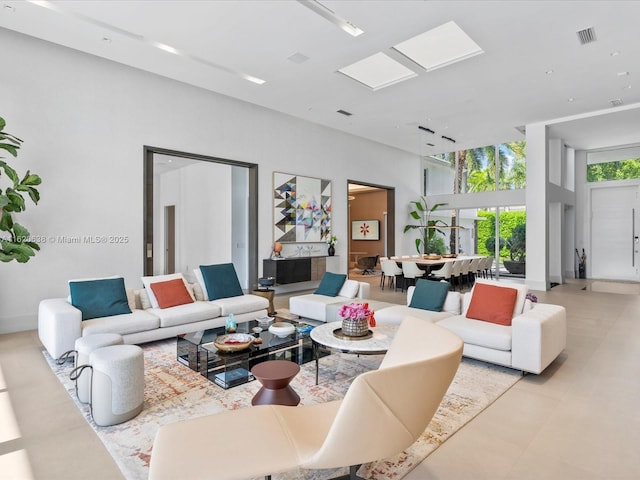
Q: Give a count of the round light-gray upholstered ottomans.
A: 2